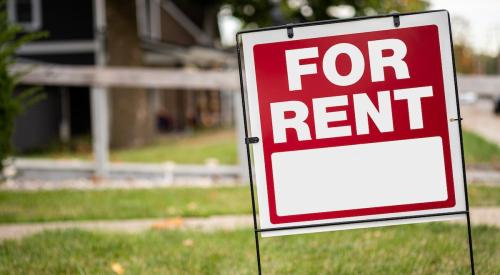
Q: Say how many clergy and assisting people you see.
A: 0